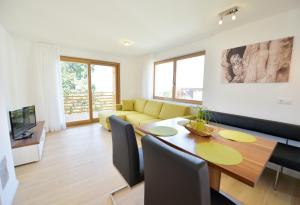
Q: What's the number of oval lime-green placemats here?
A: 4